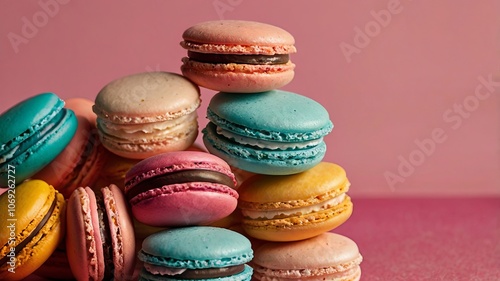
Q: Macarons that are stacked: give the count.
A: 11